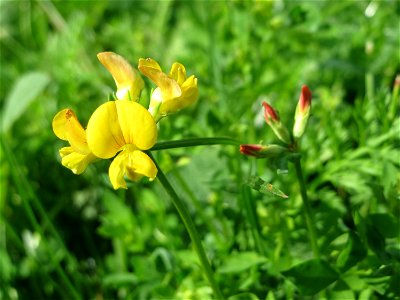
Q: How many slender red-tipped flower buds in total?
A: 3